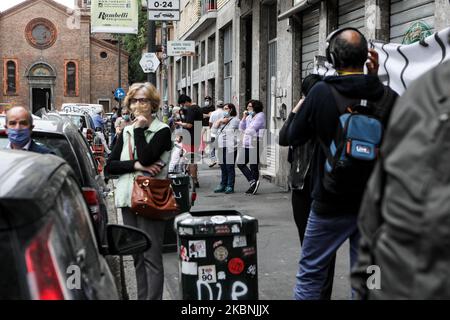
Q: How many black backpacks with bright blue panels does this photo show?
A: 1